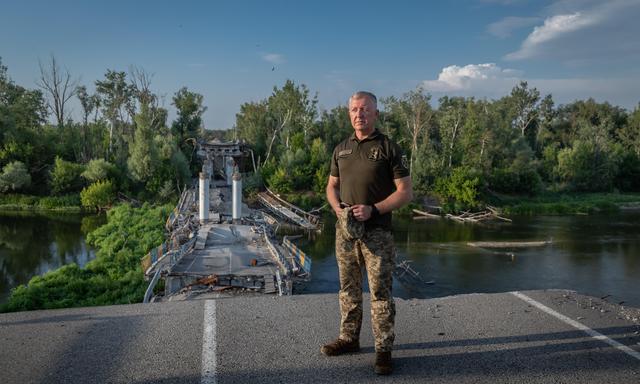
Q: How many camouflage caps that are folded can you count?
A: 1